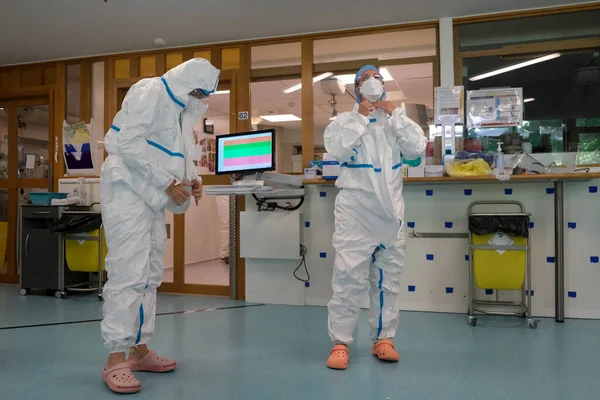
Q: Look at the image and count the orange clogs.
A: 2